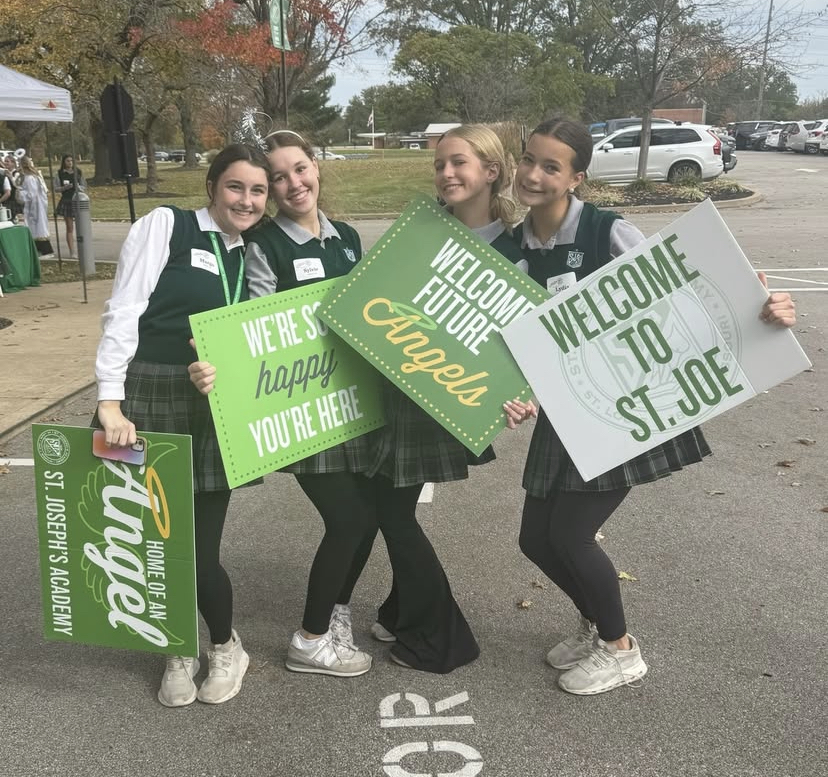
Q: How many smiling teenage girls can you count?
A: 4